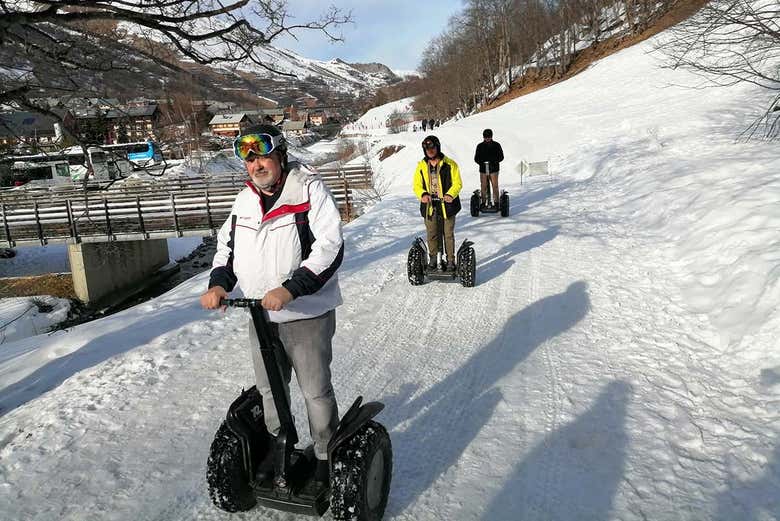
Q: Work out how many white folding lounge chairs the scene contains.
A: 0